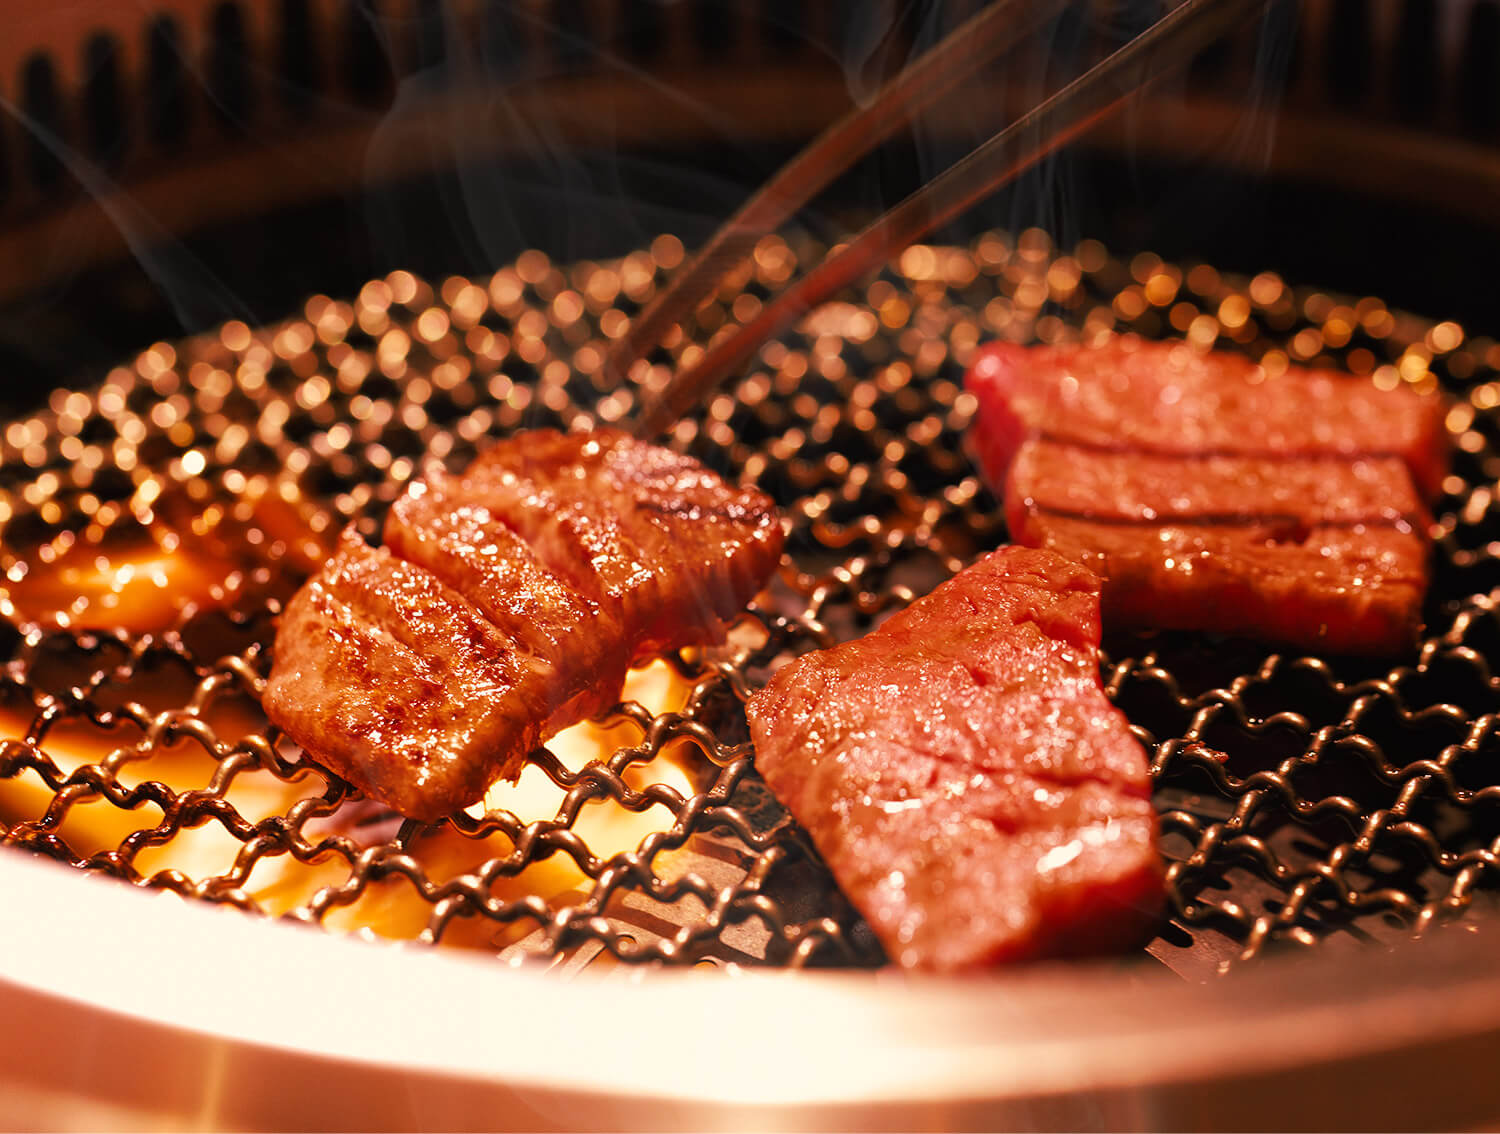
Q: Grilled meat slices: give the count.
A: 3